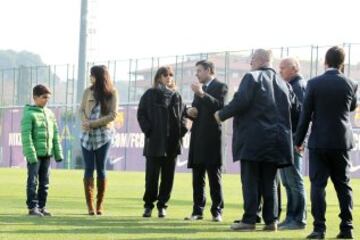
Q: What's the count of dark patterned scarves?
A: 1